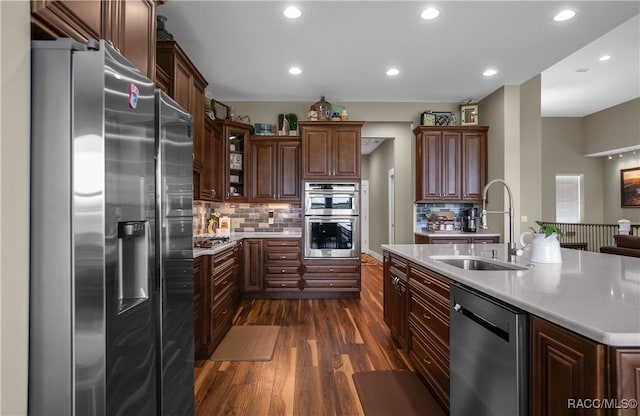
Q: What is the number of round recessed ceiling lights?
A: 7